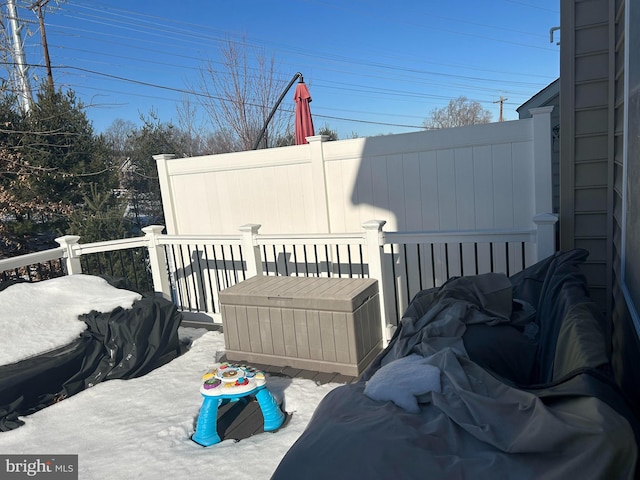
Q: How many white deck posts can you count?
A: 5